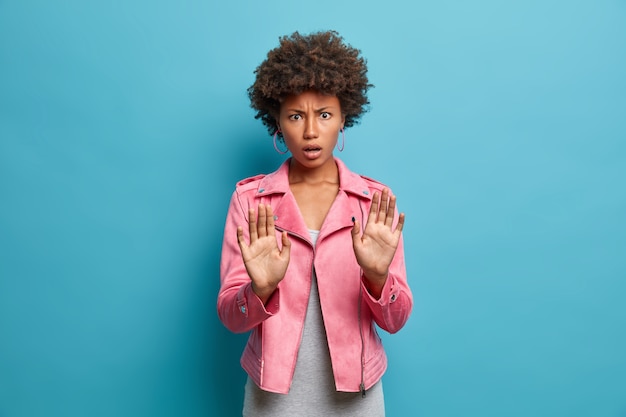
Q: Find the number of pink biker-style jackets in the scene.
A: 1